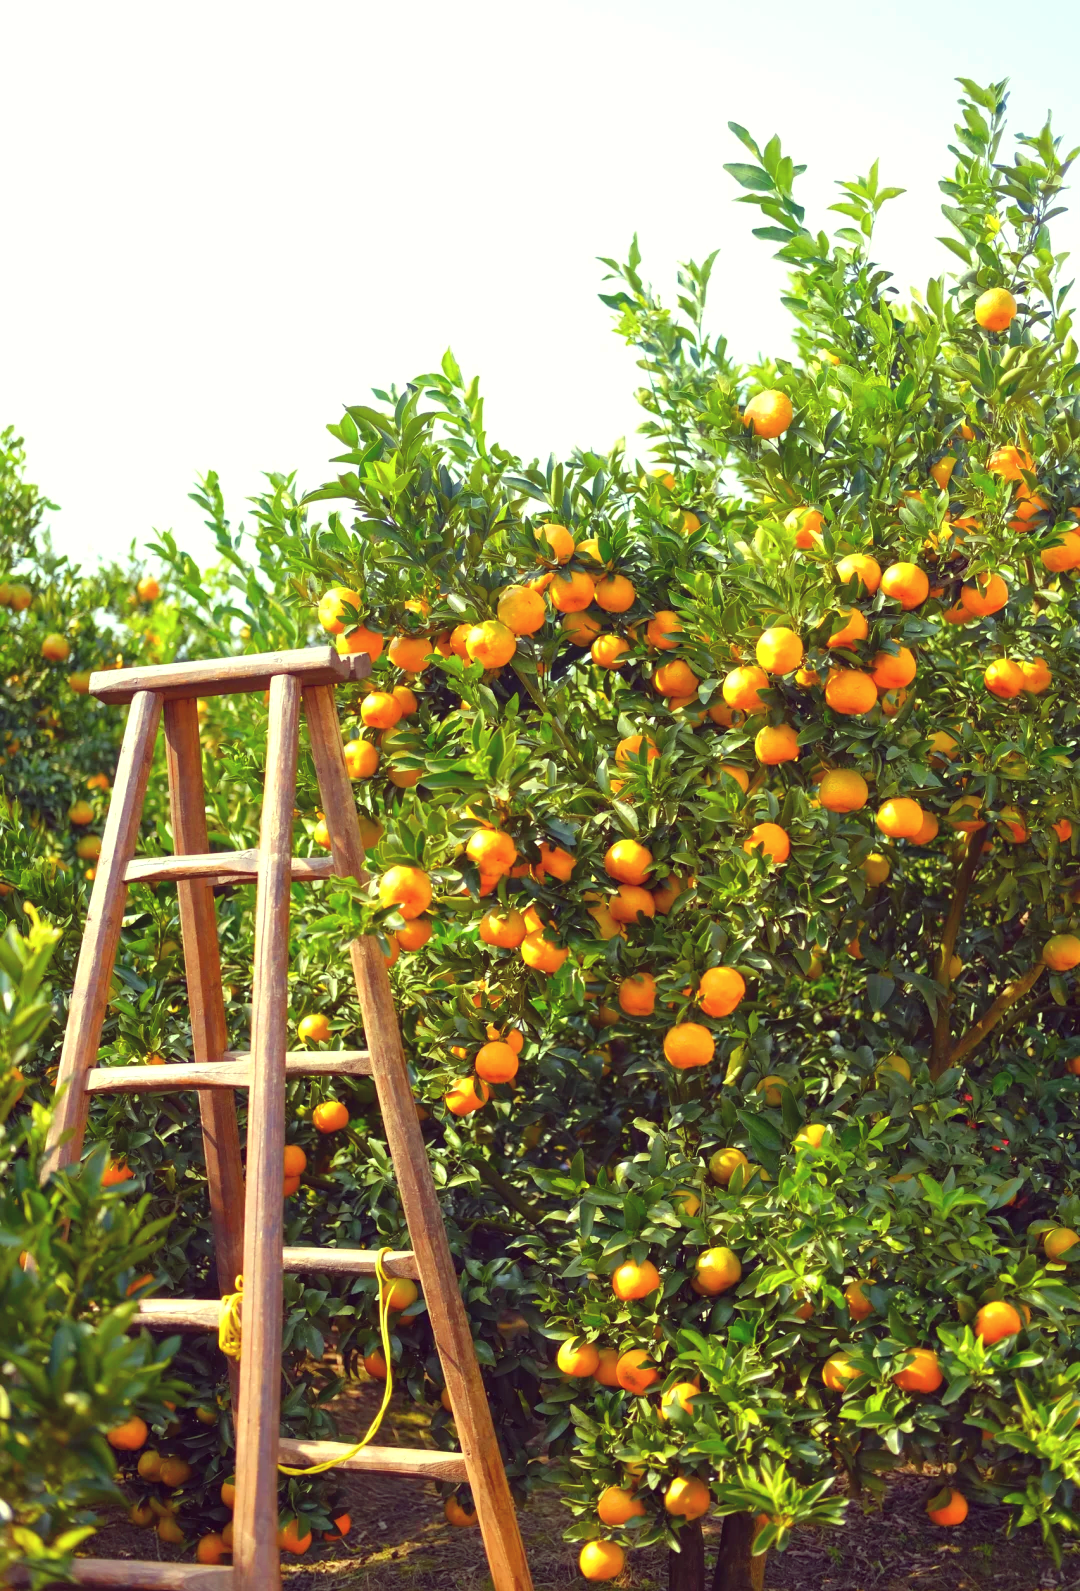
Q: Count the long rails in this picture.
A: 4